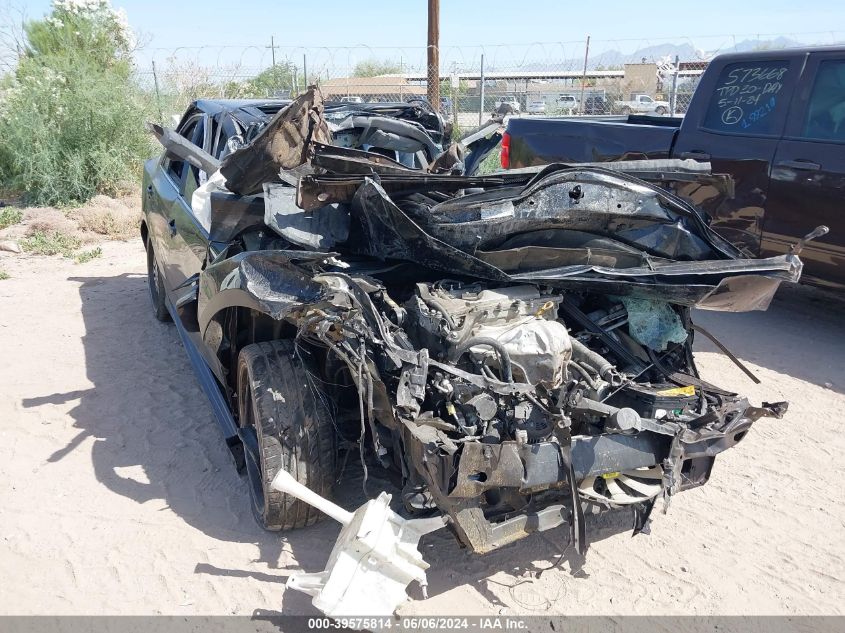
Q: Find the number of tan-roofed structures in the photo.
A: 1